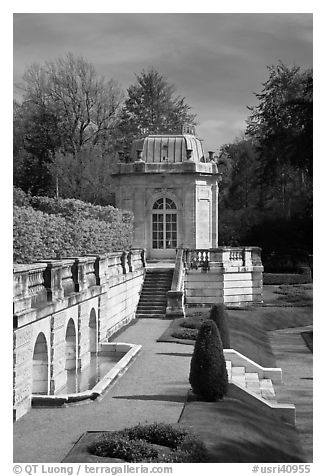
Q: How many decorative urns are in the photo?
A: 4